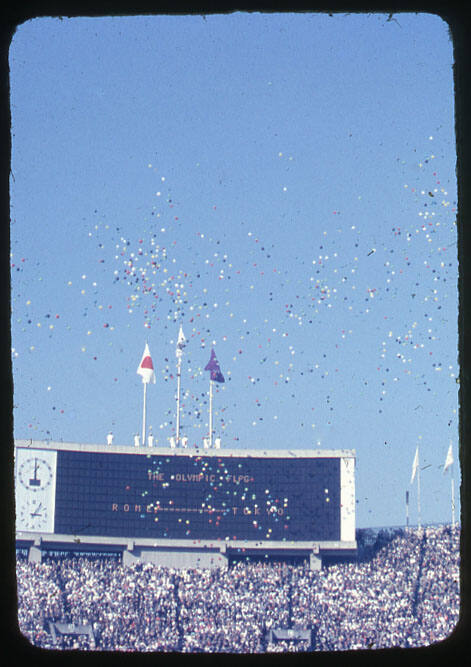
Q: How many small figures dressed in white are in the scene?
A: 7